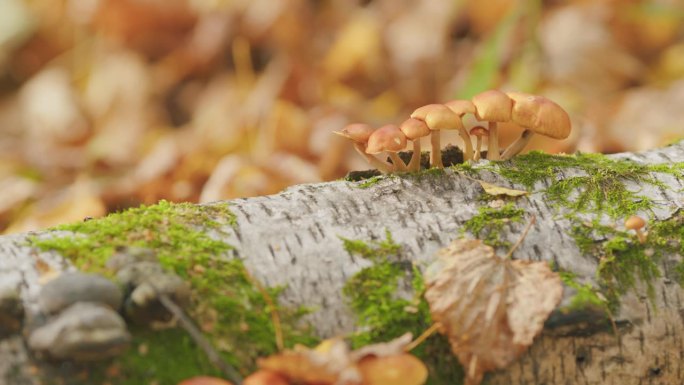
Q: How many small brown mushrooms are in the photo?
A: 9